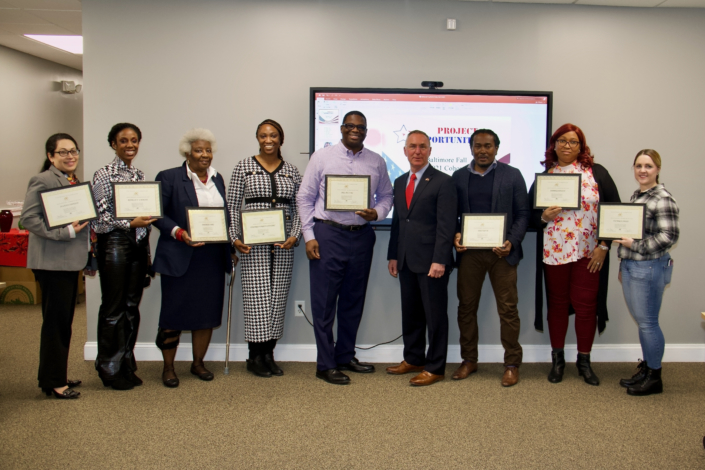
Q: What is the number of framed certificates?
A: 8